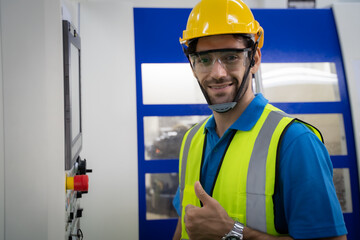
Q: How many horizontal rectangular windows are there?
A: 3